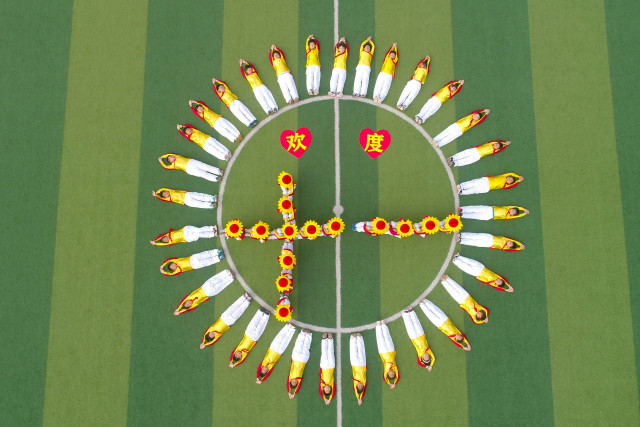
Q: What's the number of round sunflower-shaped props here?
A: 14